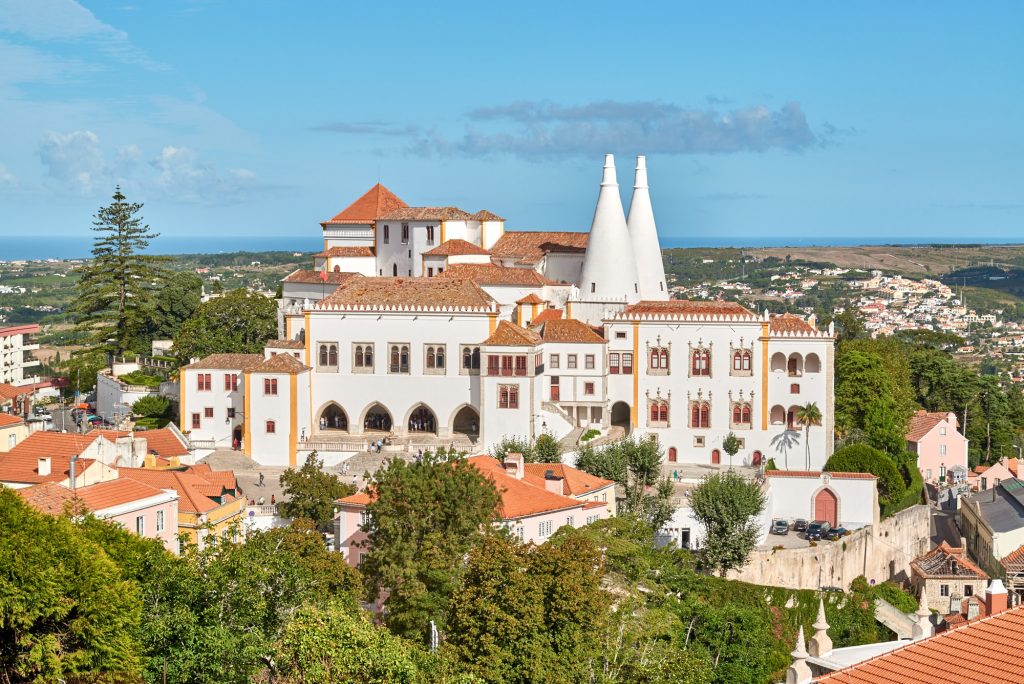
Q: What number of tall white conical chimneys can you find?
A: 2